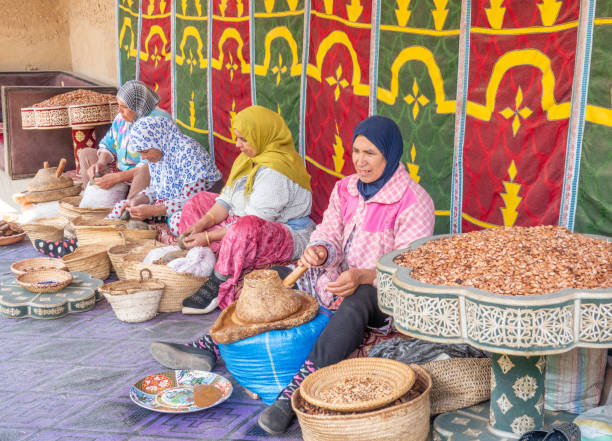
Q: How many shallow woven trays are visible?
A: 3